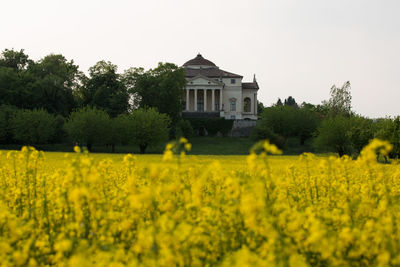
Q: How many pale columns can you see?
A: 5